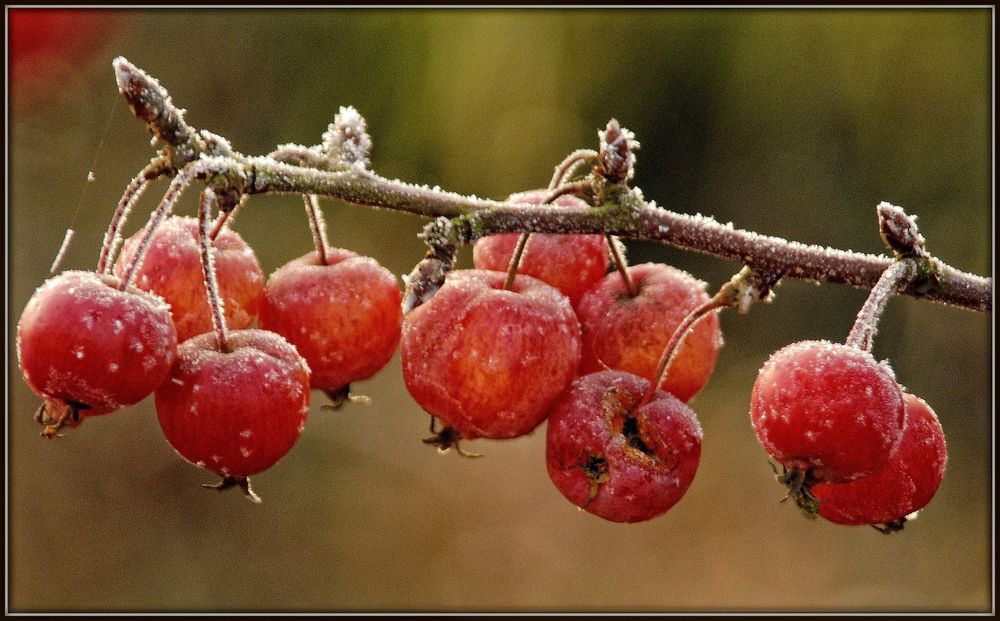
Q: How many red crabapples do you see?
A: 10